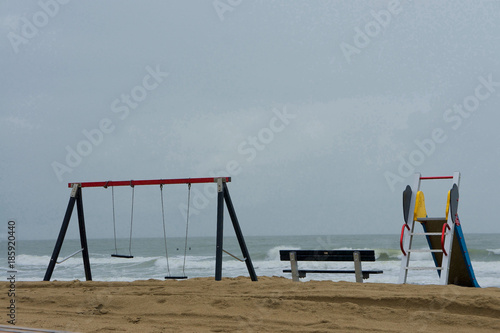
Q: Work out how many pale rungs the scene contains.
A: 3